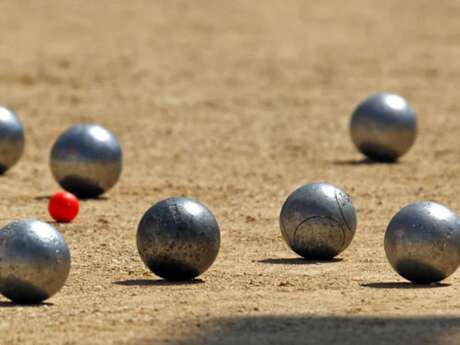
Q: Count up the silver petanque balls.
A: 7